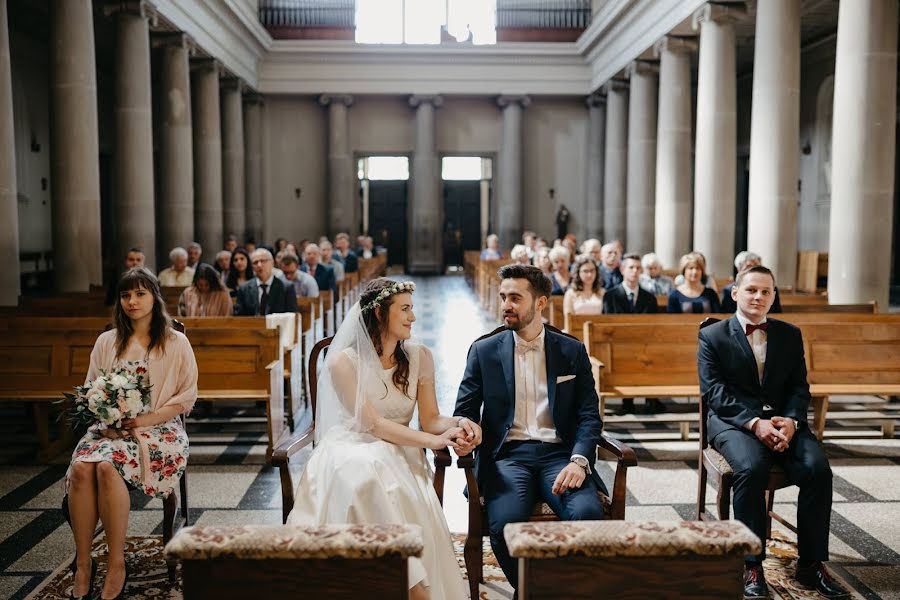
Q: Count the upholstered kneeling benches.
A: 2